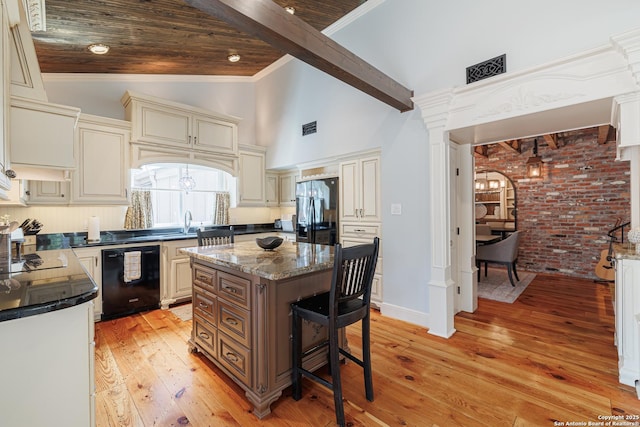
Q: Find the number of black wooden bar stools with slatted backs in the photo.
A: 2